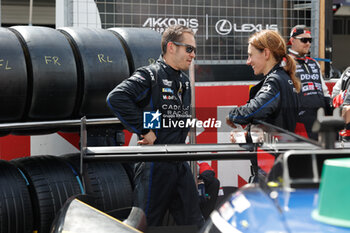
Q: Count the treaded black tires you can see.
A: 3